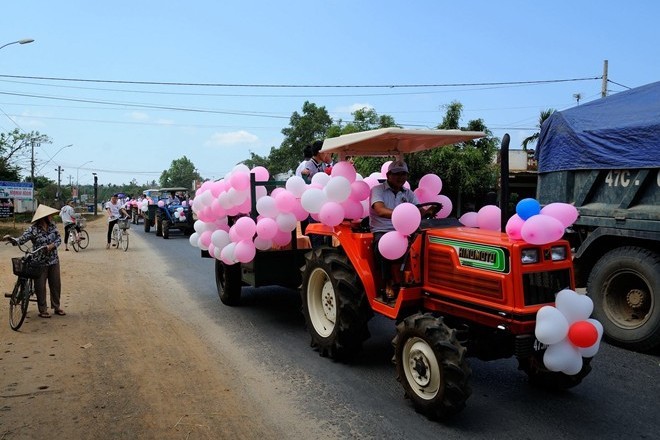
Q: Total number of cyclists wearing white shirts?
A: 2